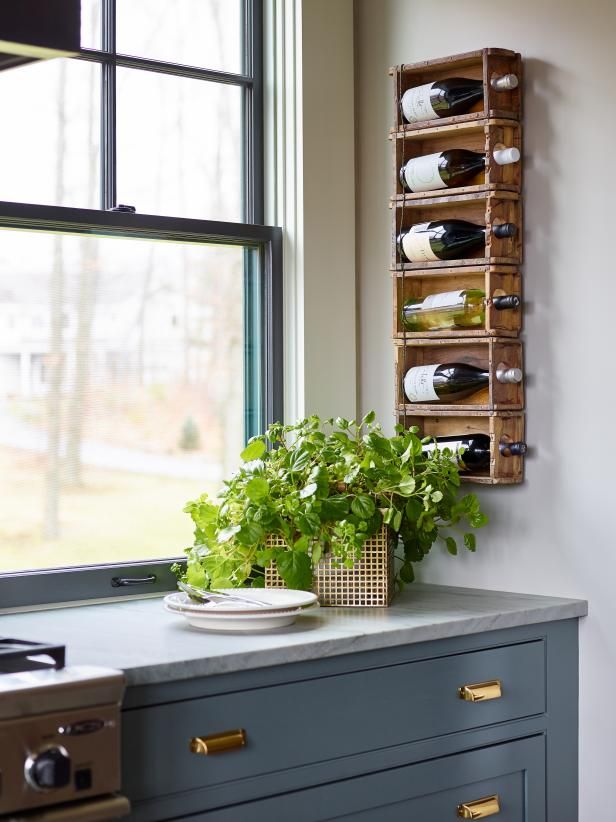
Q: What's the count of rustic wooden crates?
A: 6